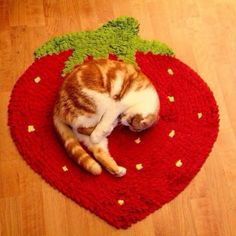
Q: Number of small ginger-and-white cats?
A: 1